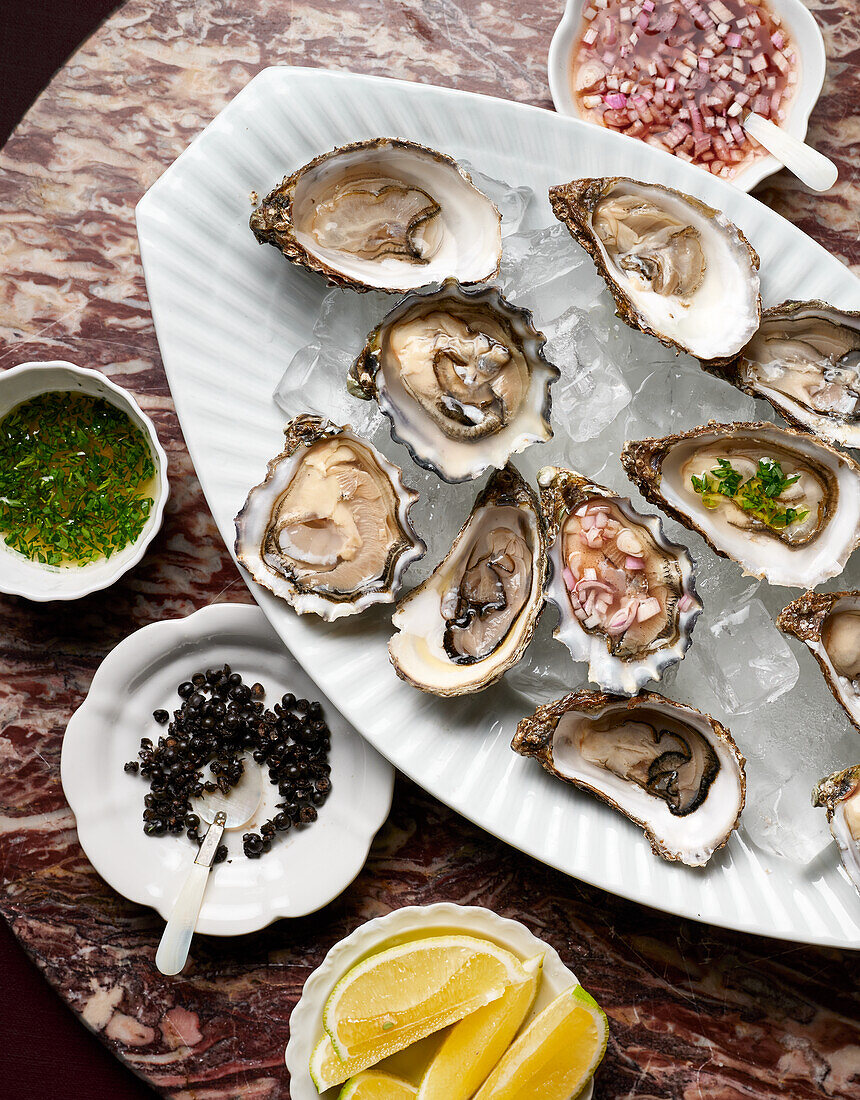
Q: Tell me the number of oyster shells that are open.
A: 11